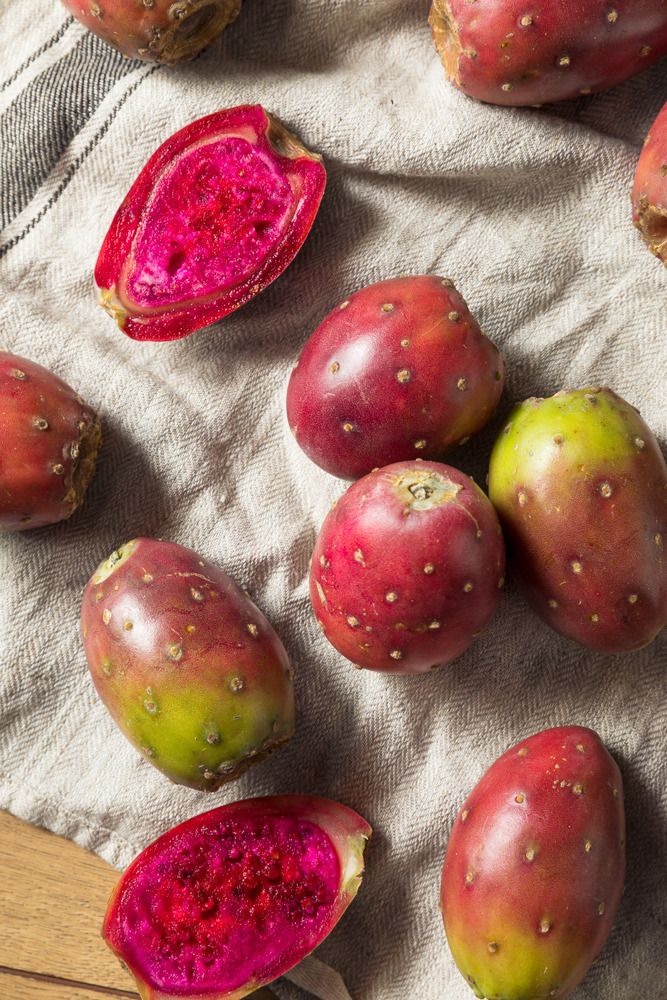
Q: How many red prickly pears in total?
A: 11